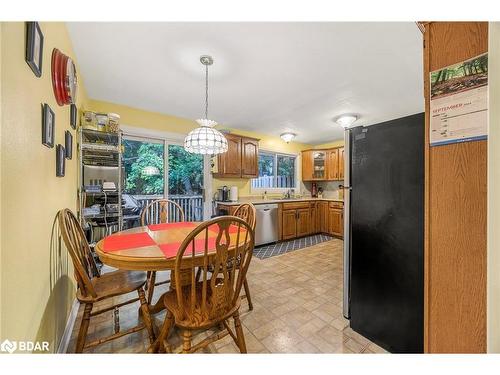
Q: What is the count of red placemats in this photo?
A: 4